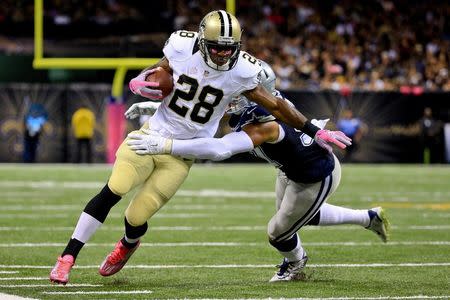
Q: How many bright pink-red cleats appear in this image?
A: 2